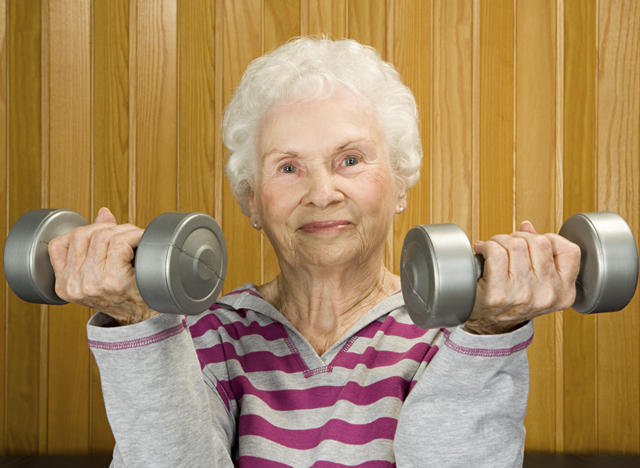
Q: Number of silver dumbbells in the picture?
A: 2